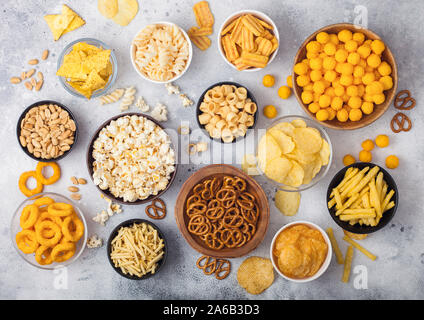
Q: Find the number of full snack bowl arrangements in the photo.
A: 13